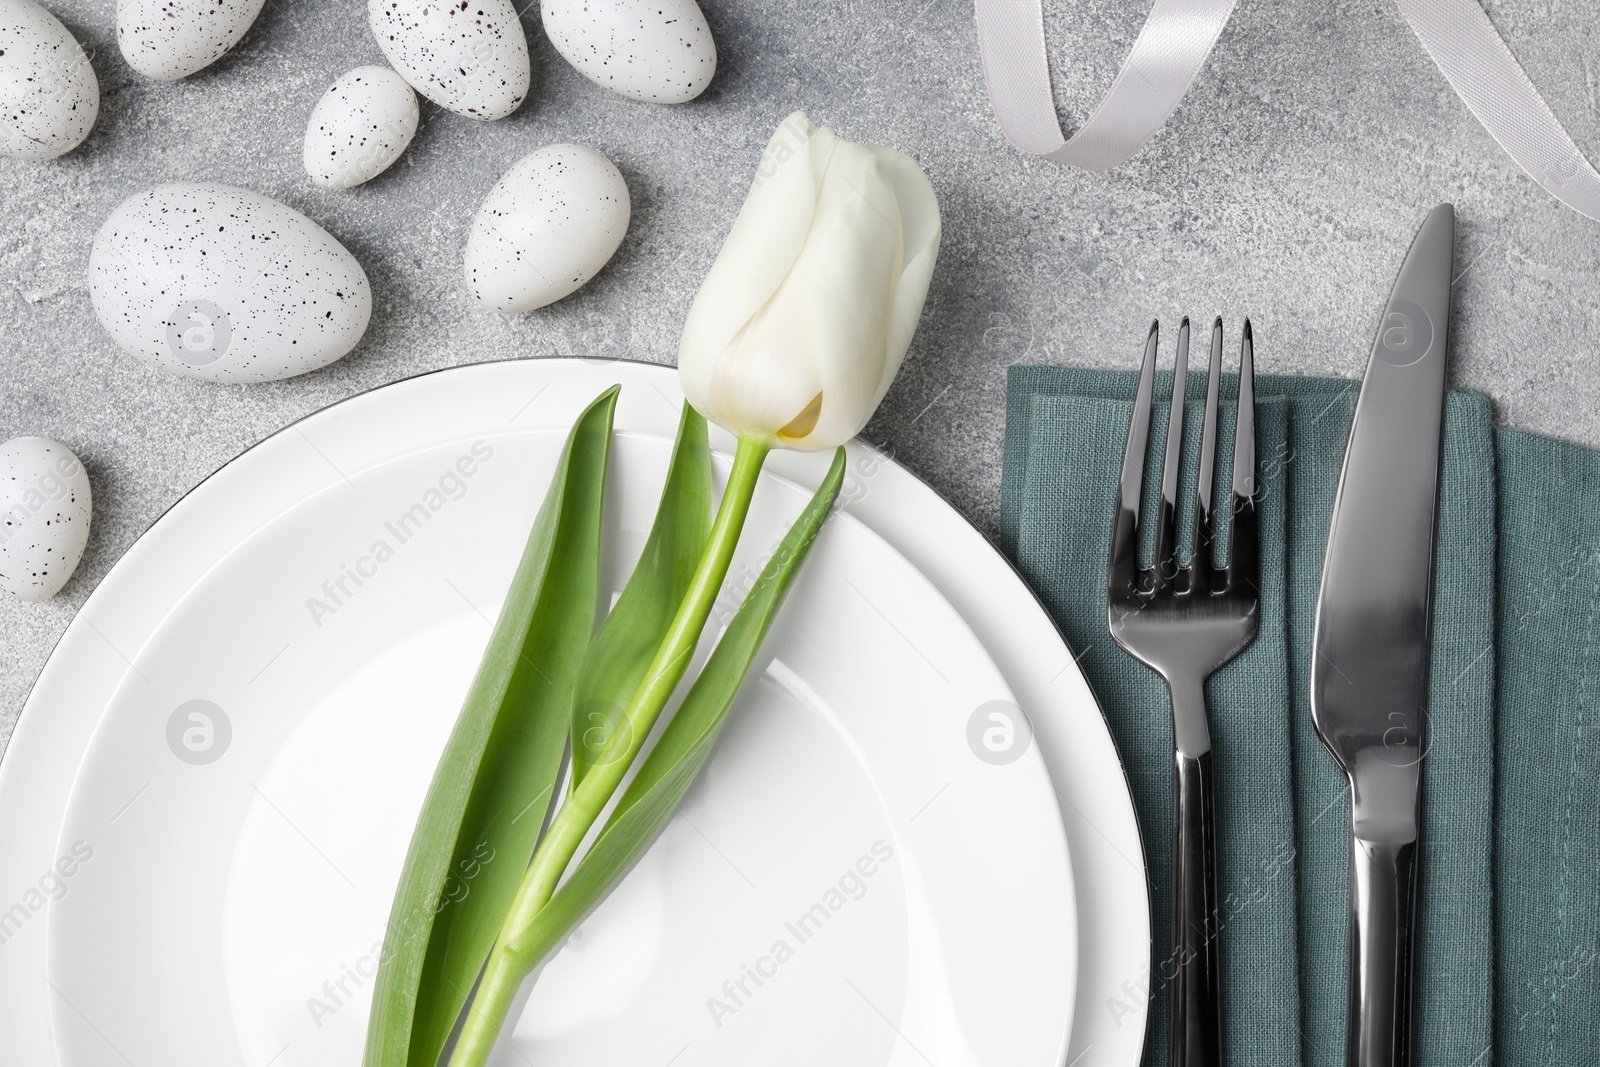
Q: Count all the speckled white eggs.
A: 8